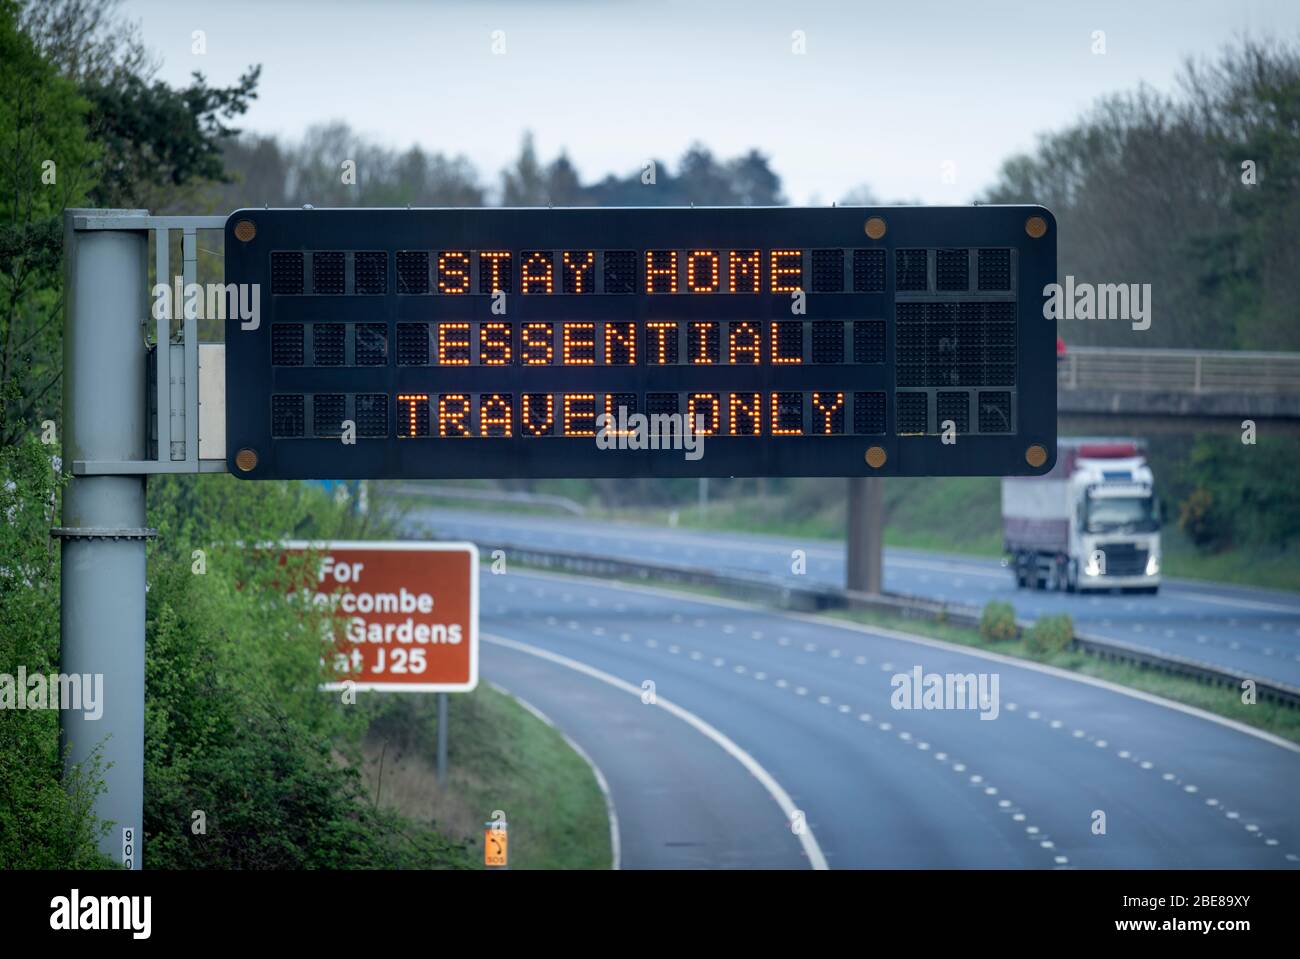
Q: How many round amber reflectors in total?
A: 6